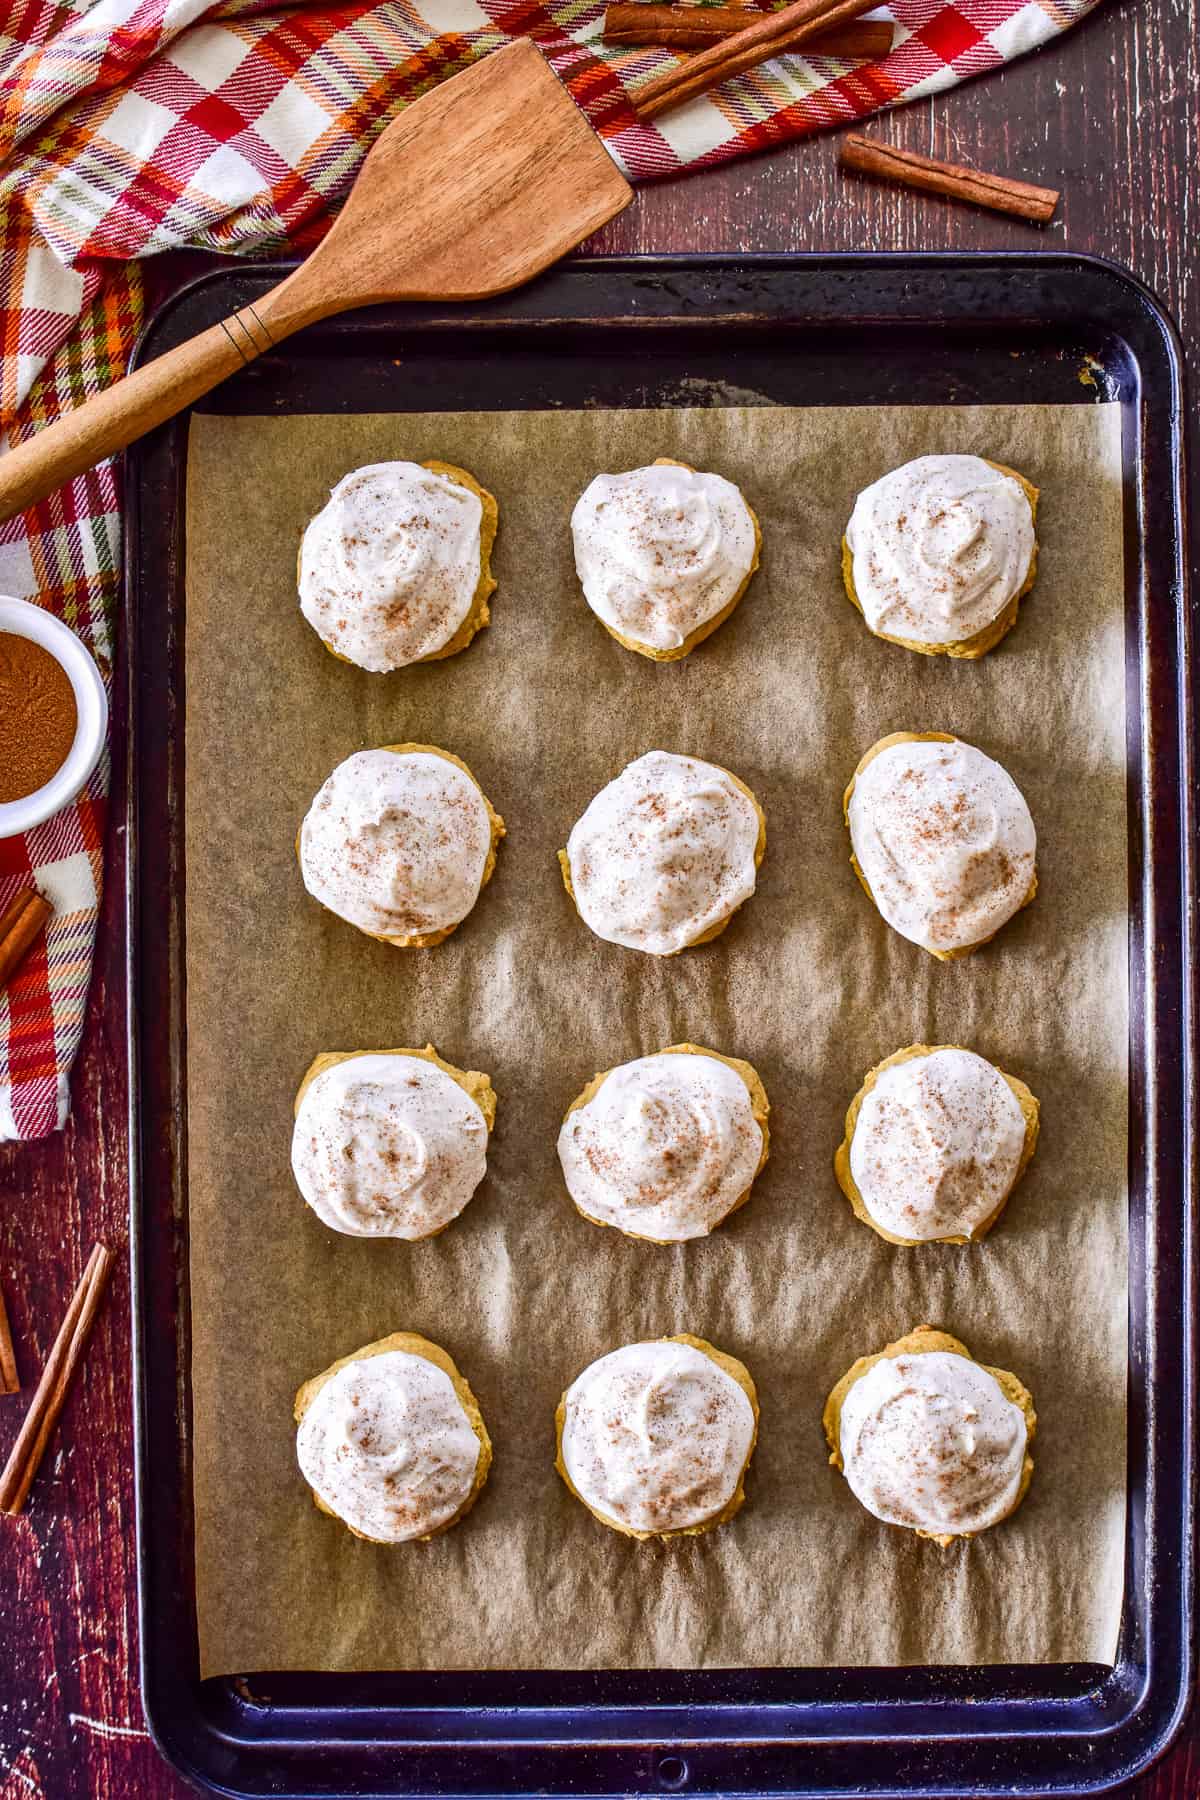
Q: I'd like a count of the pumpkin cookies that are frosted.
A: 12